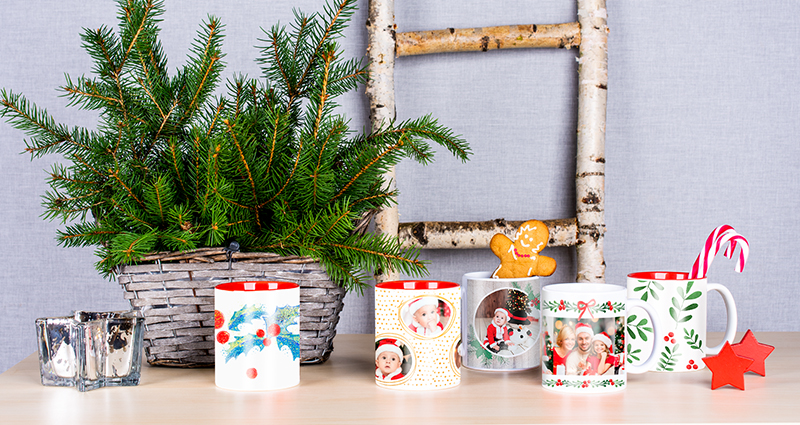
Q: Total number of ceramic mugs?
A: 5